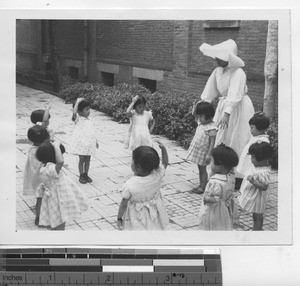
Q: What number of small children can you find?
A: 10